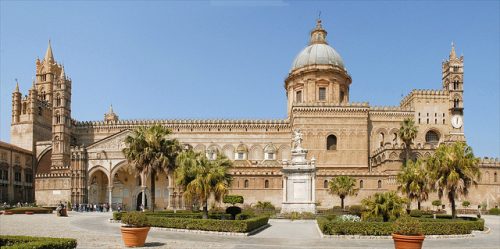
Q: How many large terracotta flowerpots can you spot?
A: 2